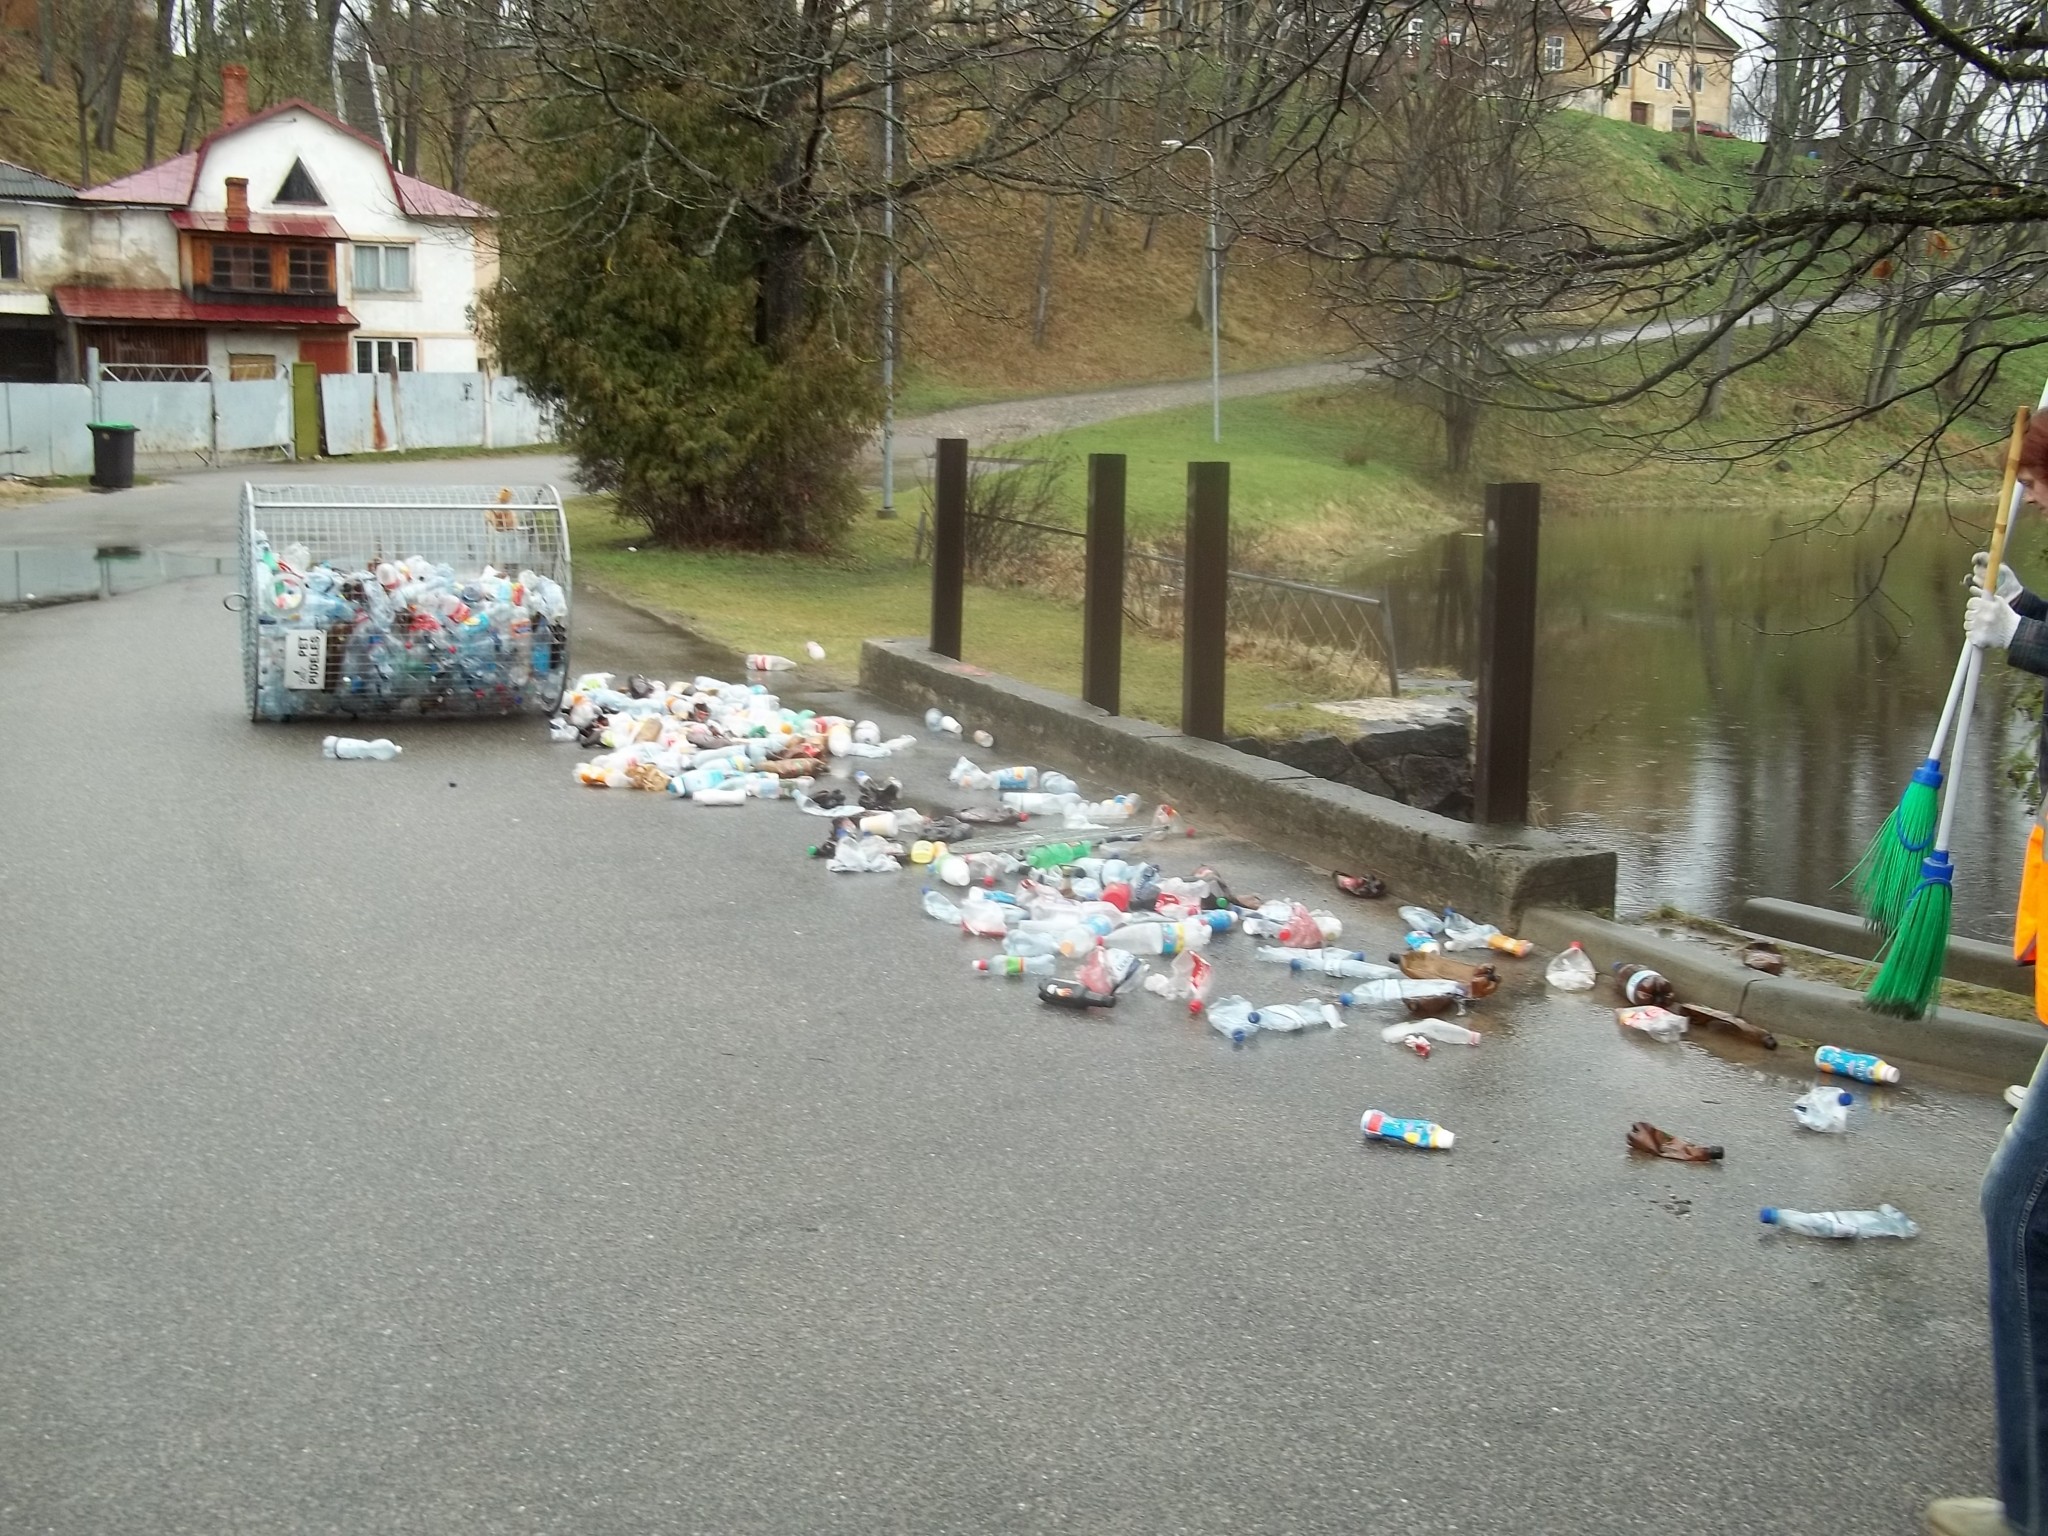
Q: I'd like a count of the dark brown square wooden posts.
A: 4